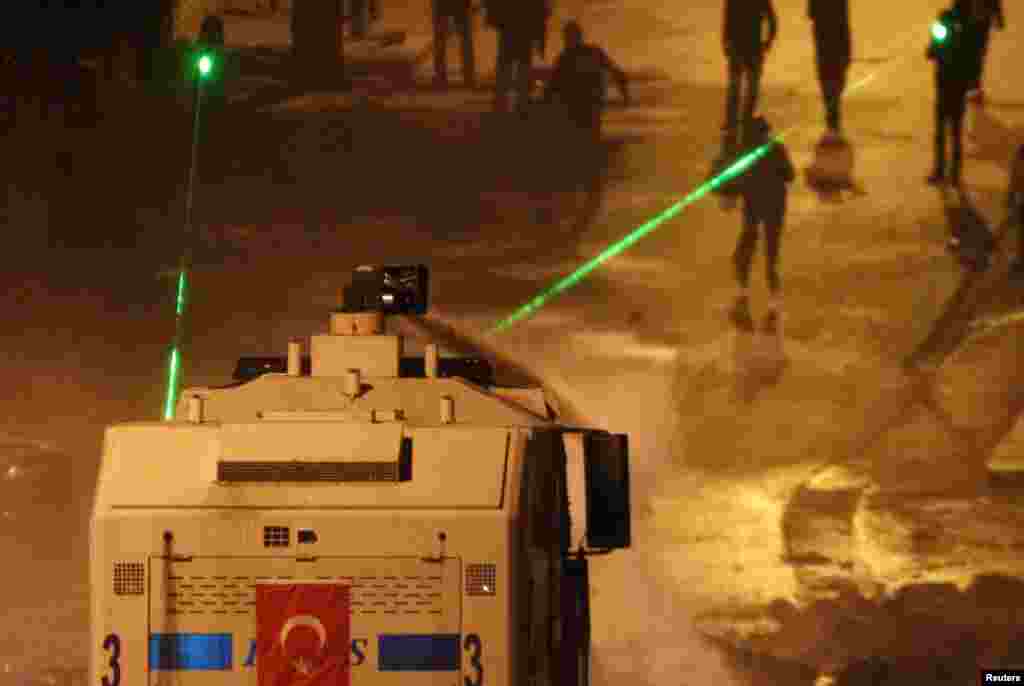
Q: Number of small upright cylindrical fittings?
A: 5